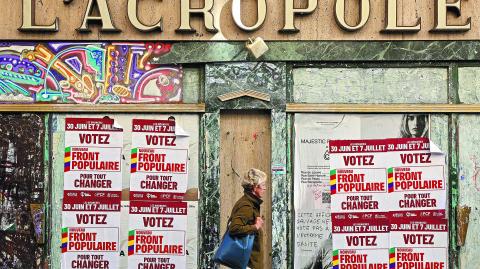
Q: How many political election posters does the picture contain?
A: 8